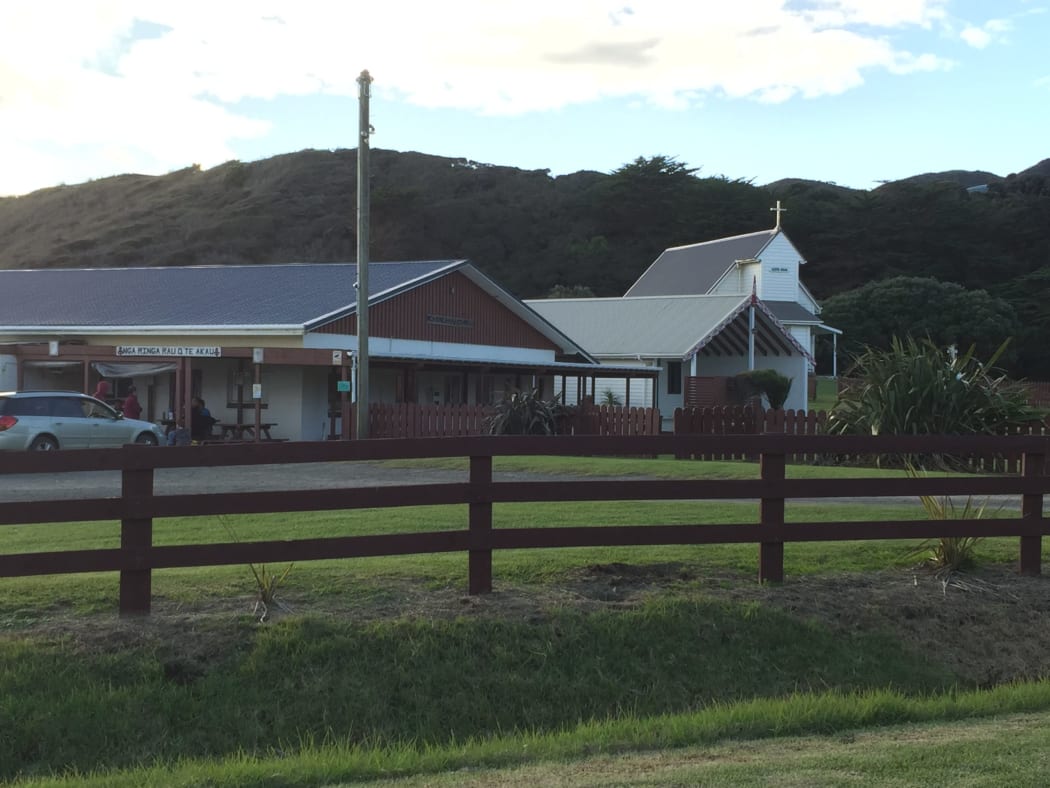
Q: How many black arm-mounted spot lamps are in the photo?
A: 0